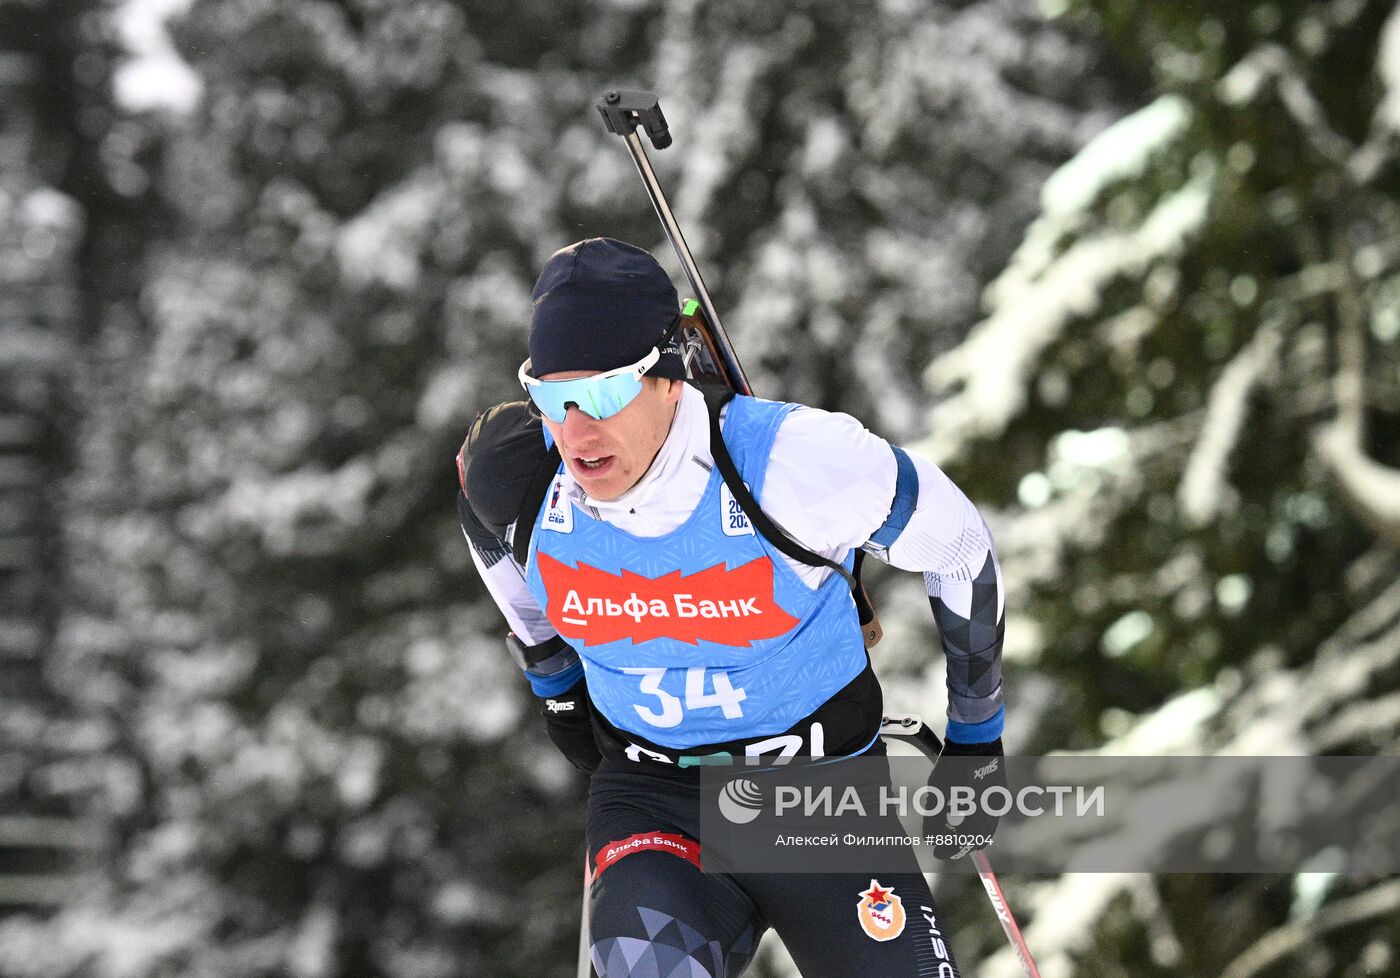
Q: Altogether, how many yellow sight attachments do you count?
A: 0